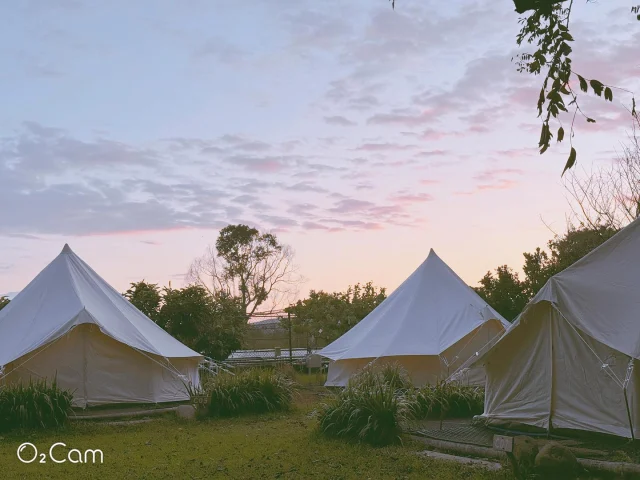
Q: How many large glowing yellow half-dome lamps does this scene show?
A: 0